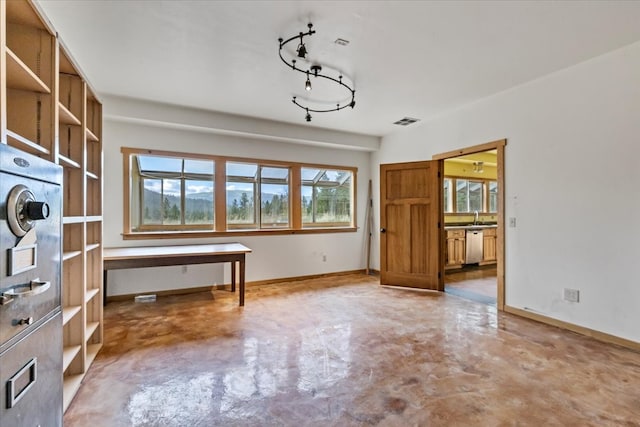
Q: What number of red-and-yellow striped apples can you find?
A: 0